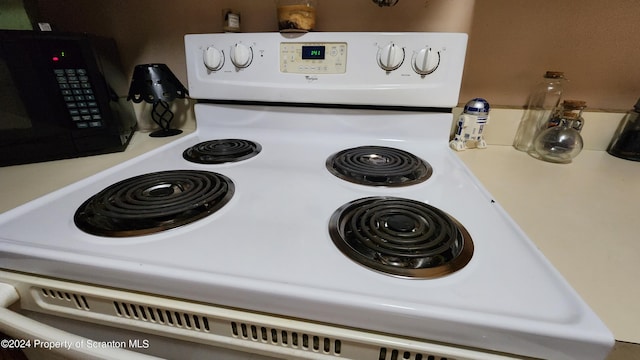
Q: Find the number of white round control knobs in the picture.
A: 4